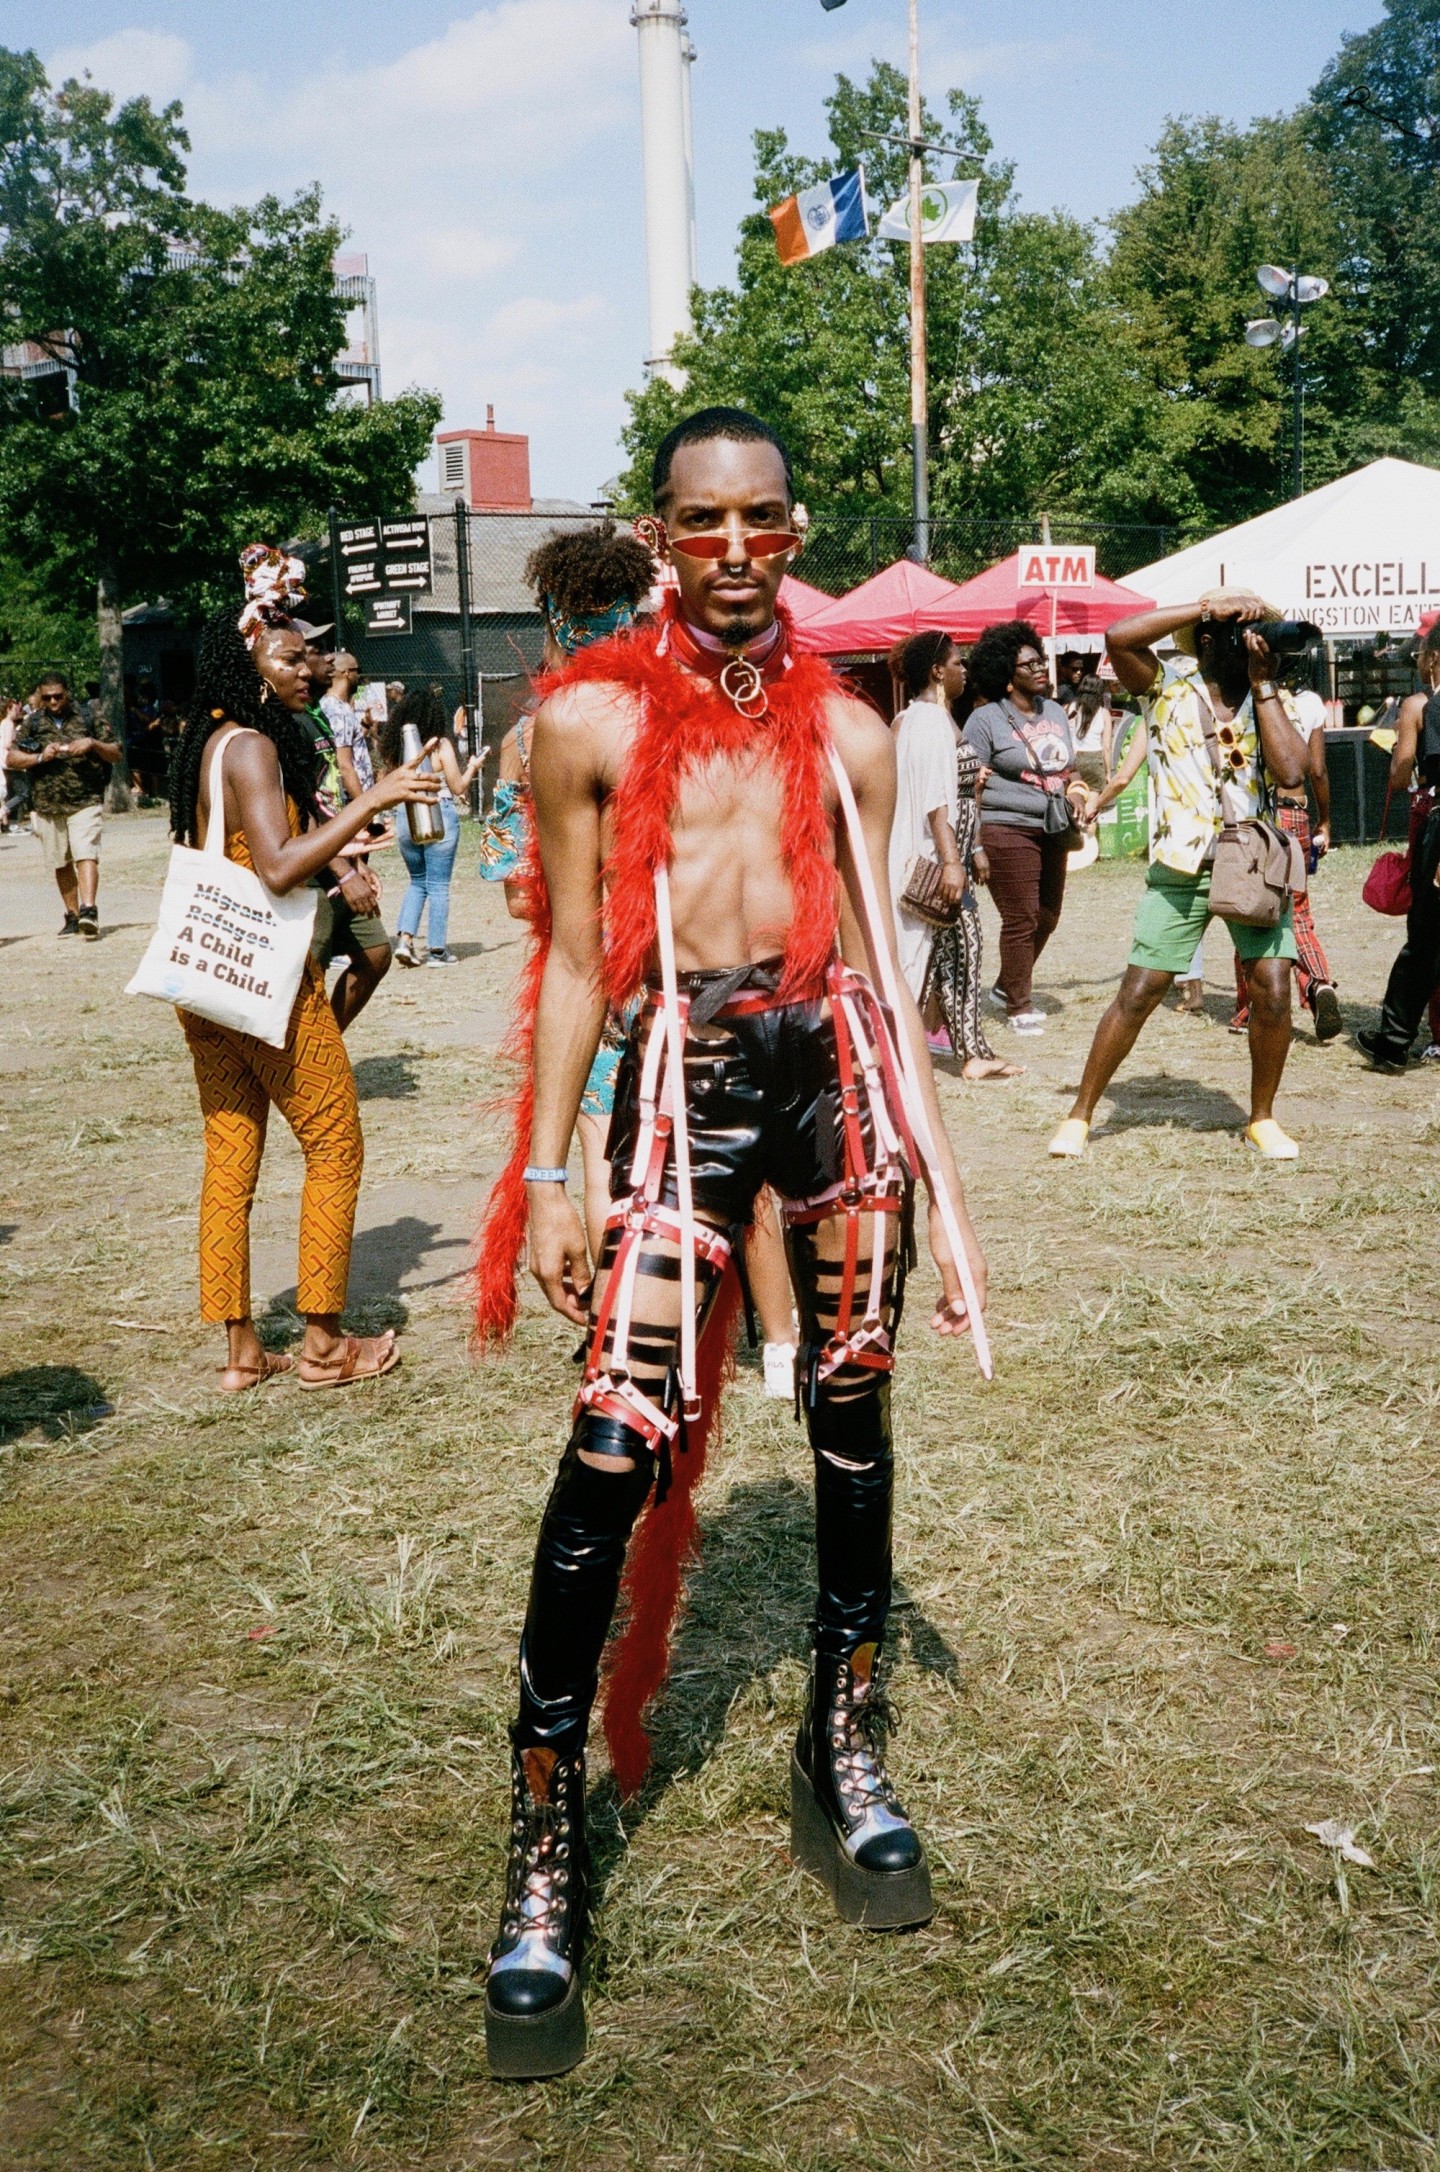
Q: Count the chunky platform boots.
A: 2